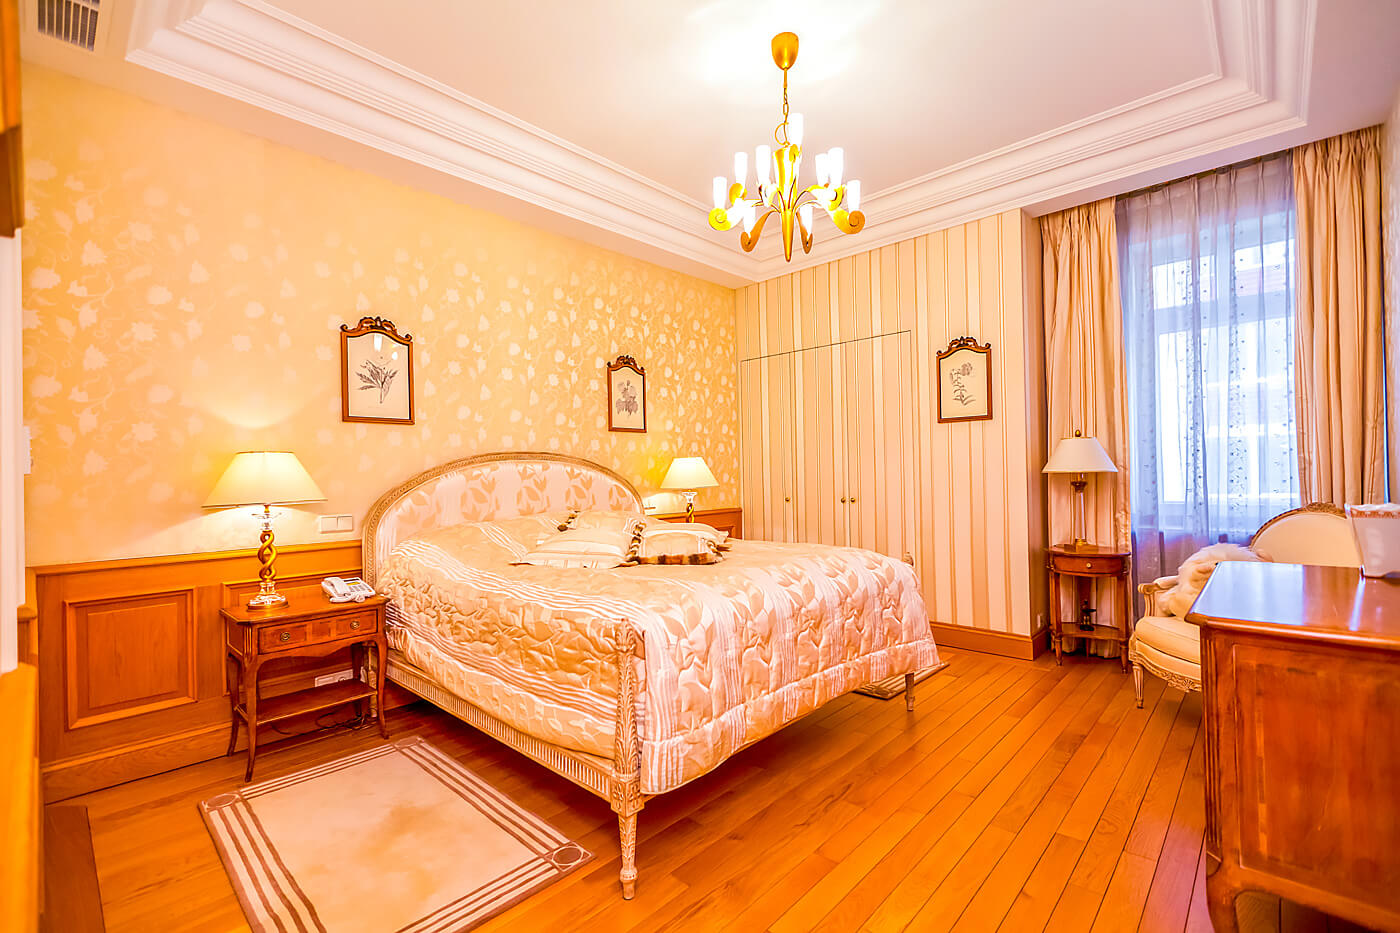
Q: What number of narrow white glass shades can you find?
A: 9